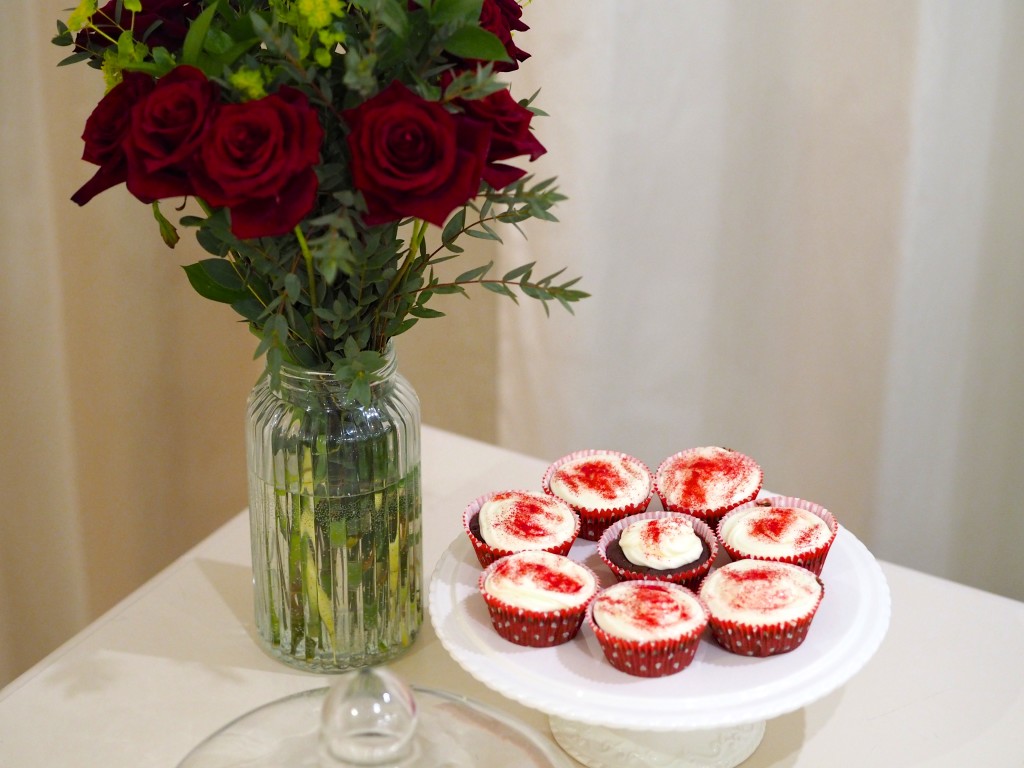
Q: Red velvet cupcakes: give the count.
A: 8